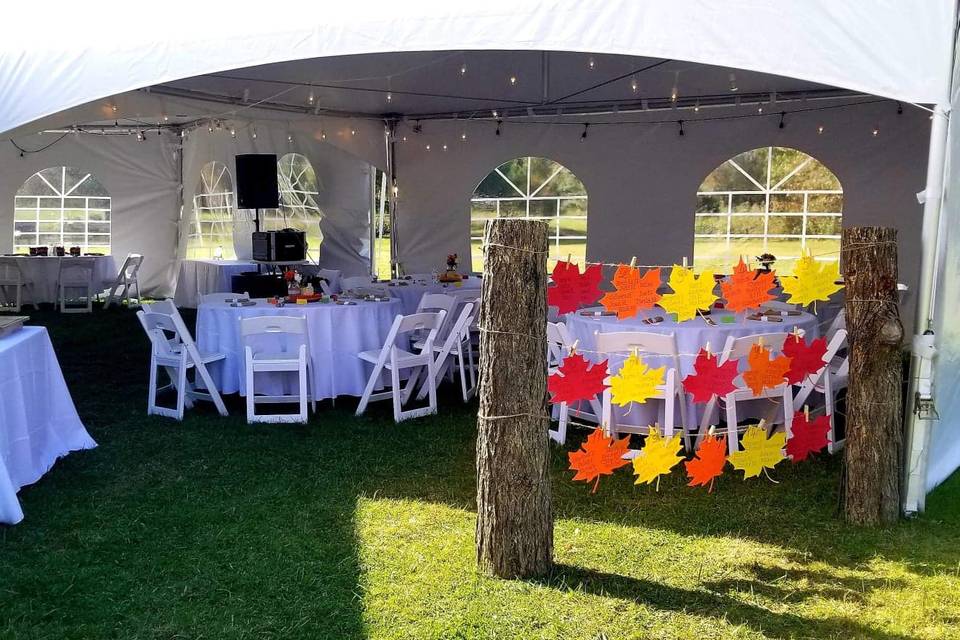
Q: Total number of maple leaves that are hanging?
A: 15